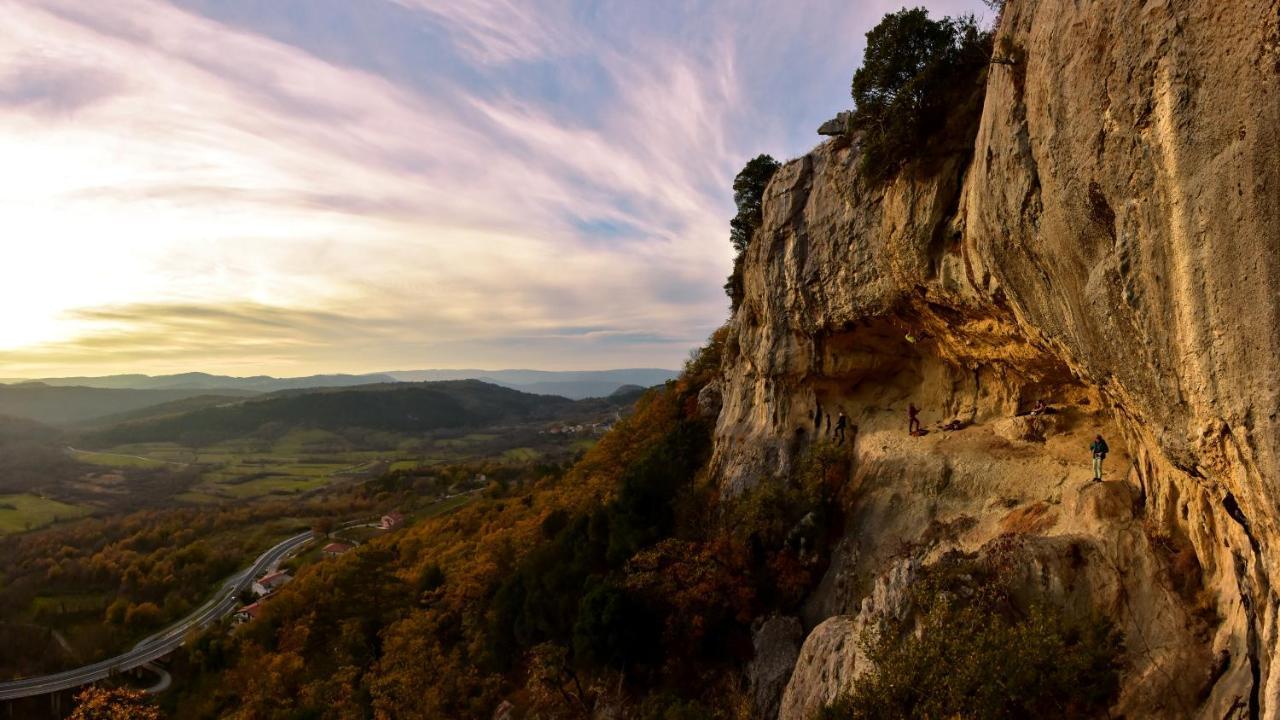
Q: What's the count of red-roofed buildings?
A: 4